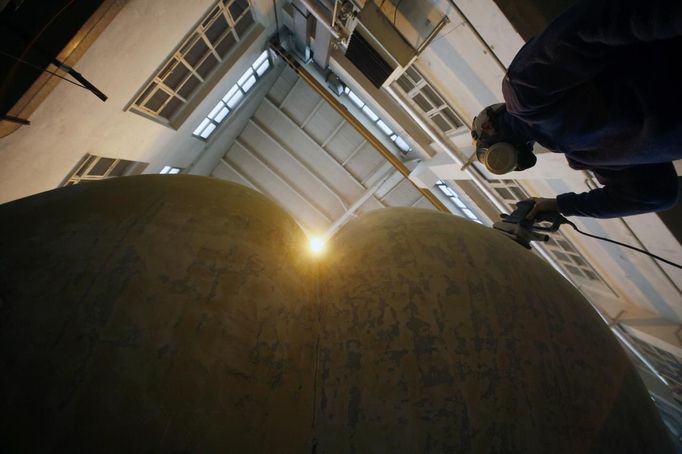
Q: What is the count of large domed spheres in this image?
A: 2